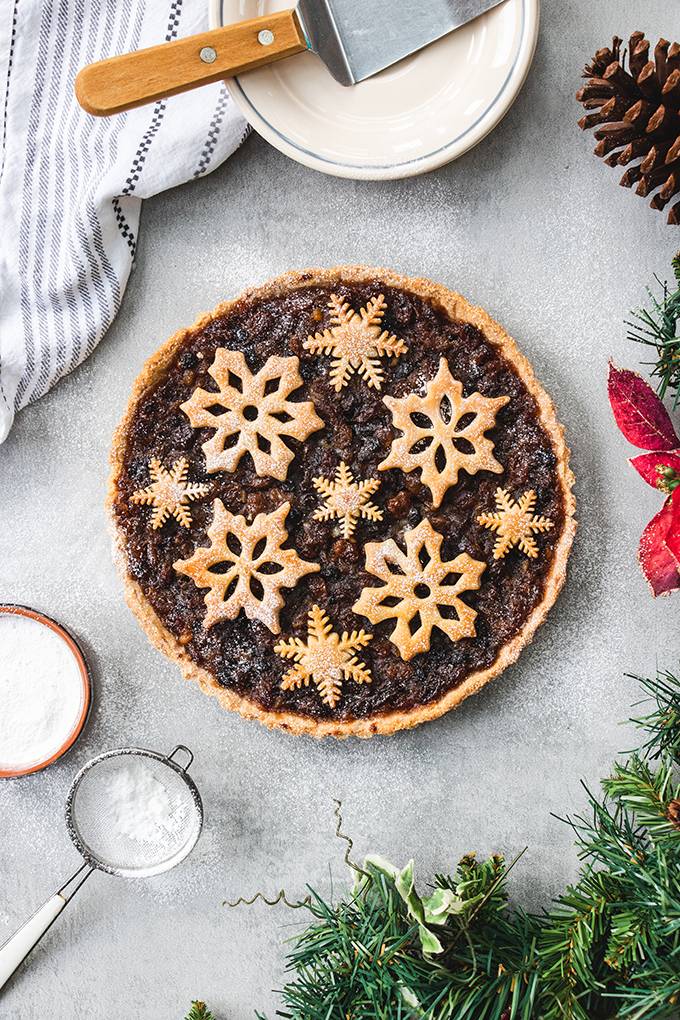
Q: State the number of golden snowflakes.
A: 9